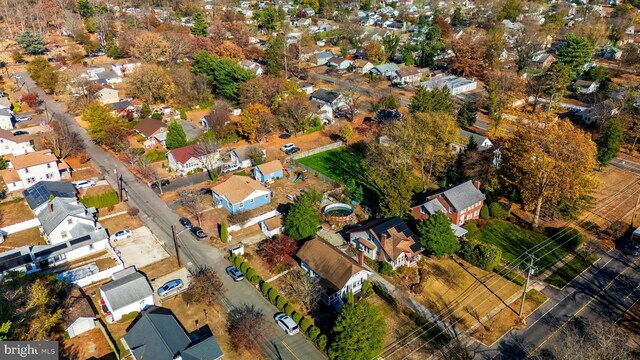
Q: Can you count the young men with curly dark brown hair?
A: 0